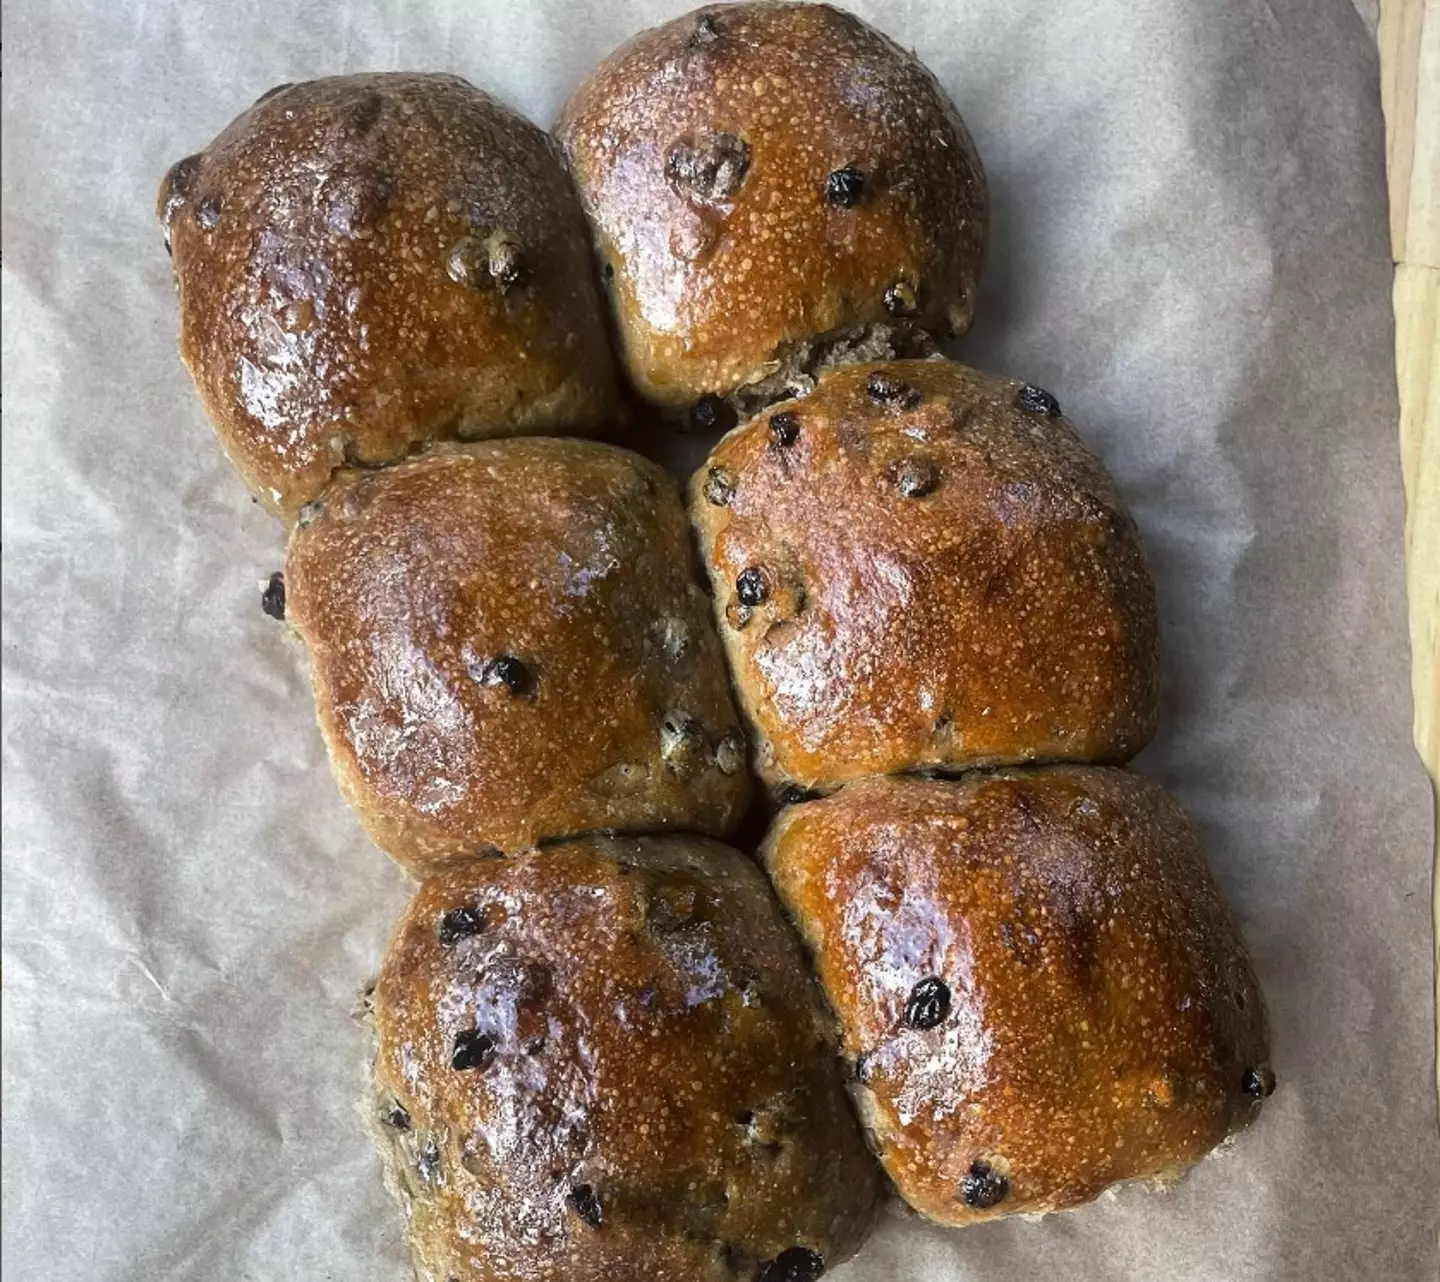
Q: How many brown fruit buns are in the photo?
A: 6